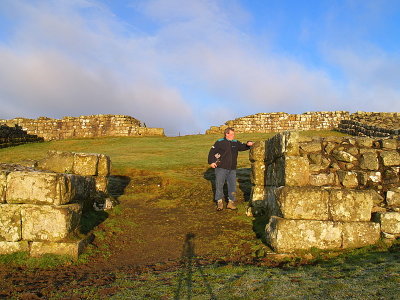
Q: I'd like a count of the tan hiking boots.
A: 2